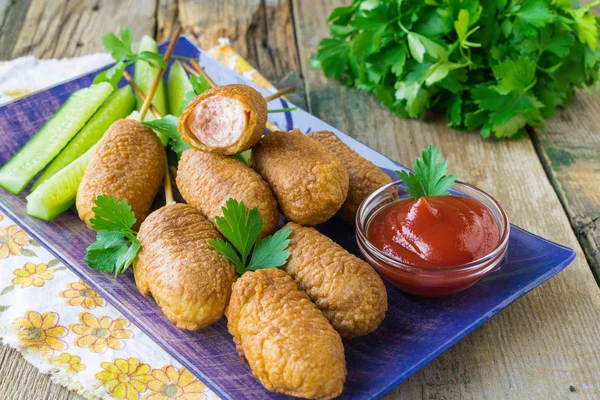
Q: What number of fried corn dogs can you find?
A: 8